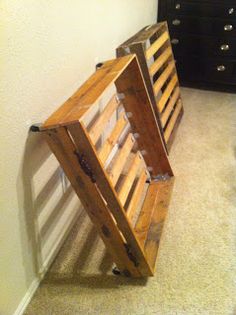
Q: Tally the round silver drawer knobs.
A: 7